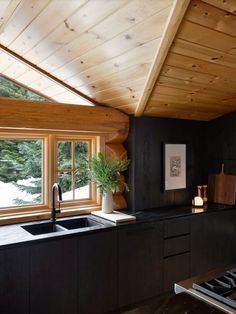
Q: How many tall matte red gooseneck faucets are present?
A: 0